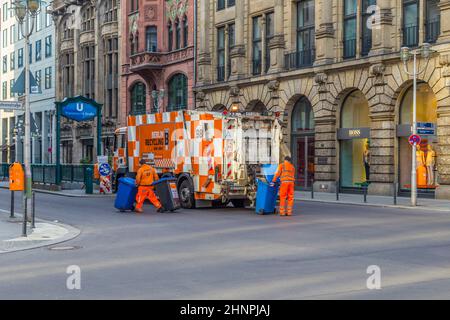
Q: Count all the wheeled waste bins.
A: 3